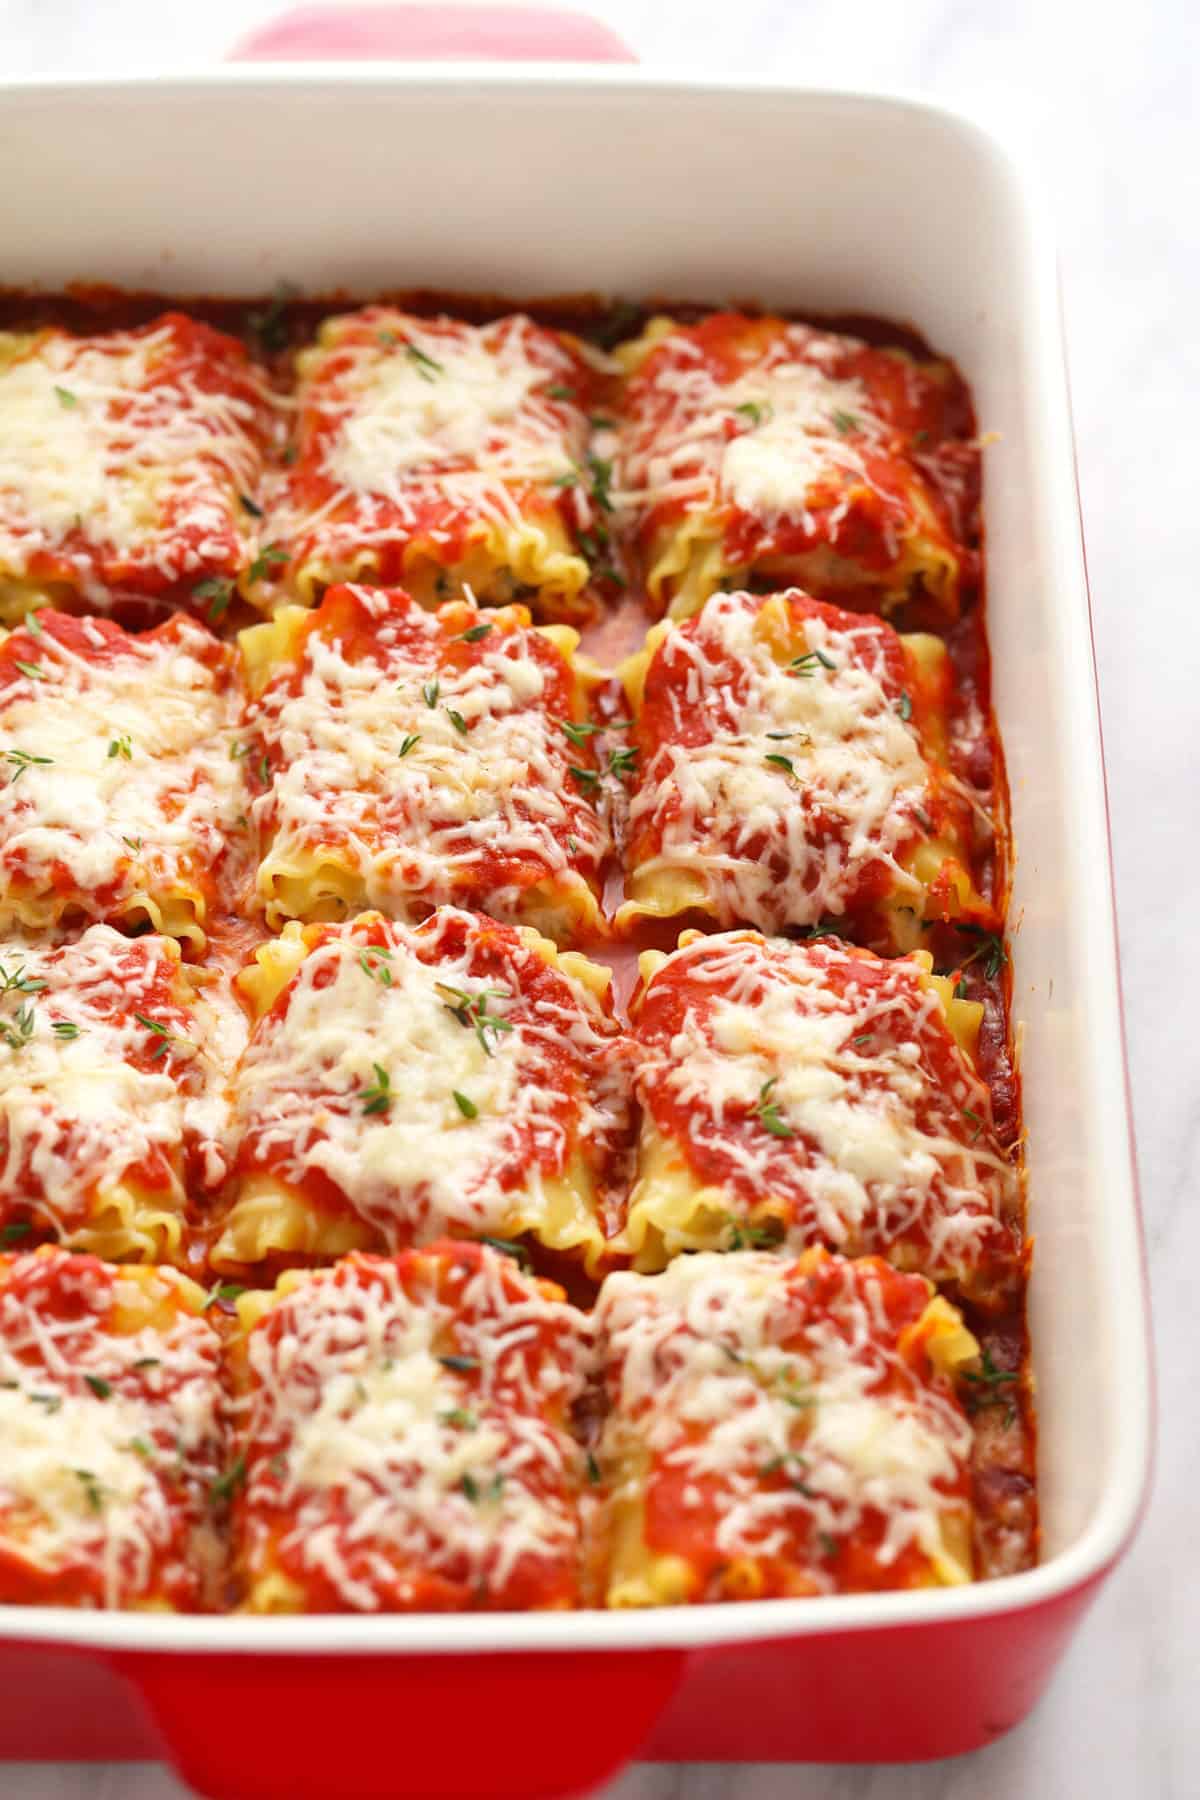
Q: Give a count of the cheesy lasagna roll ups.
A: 12